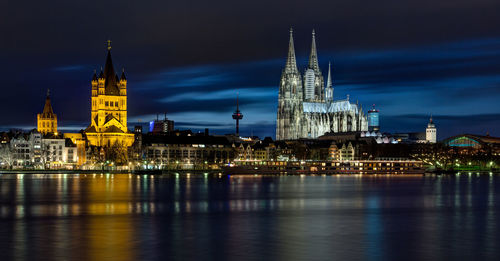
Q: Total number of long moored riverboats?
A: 1